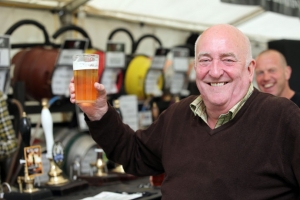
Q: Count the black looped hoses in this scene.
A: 4